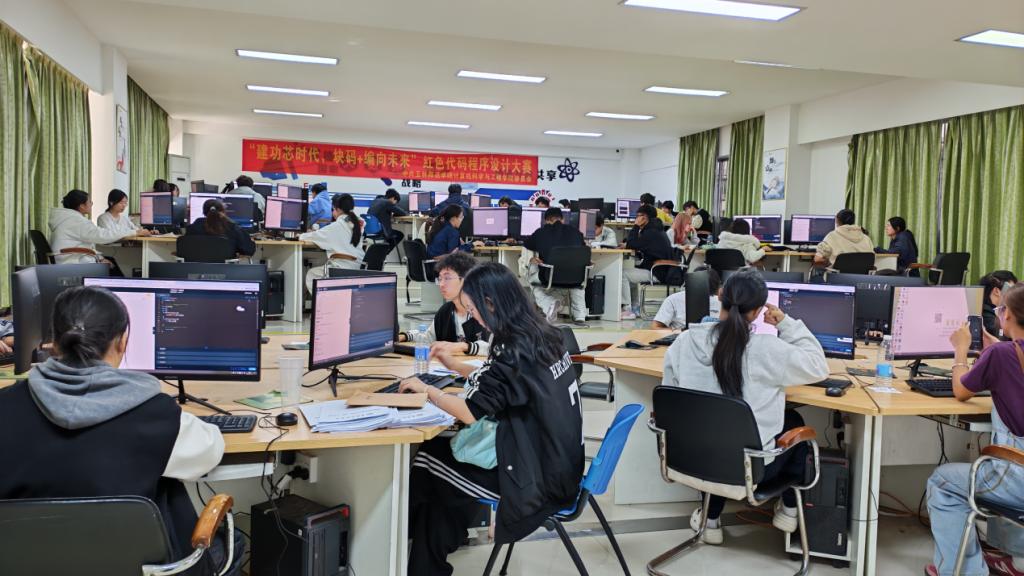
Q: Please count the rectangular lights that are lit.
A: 12